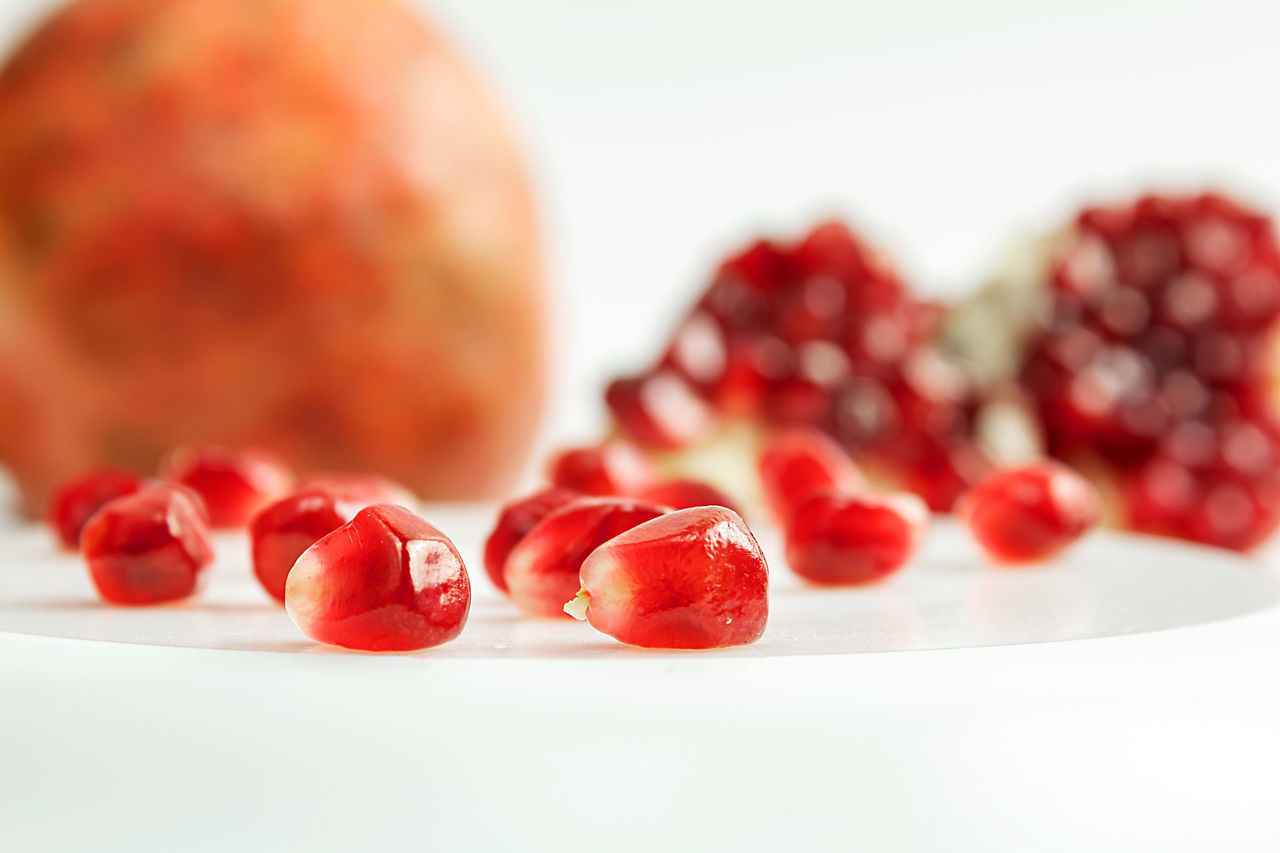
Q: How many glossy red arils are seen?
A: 14